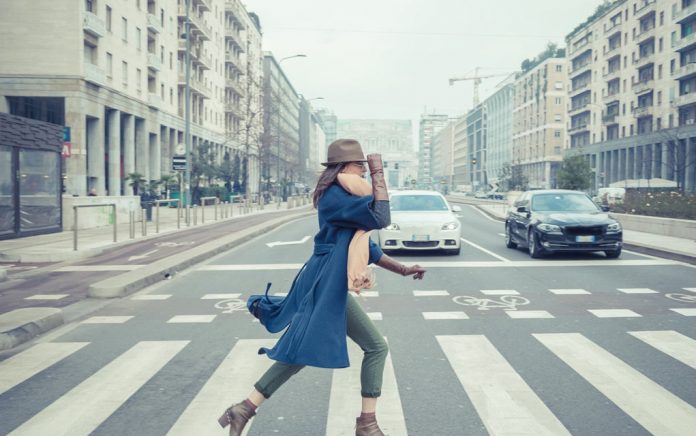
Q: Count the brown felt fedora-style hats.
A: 1